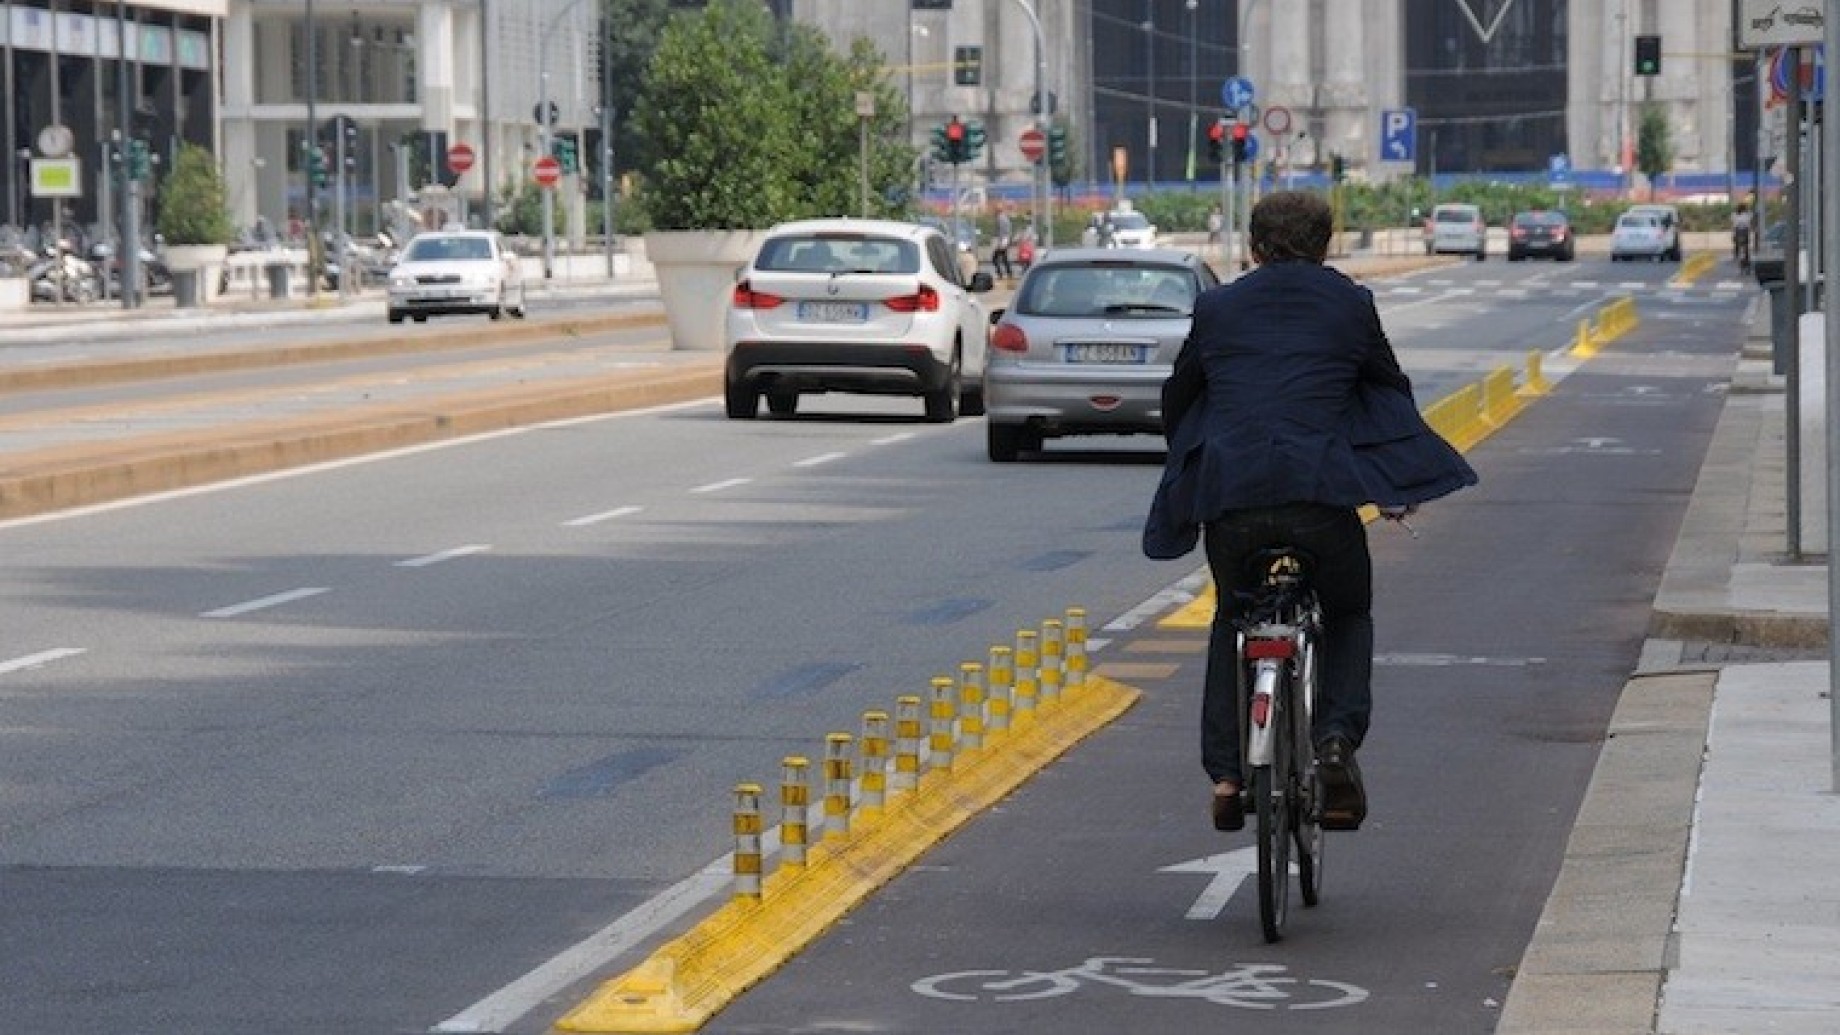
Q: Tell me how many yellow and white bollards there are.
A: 11